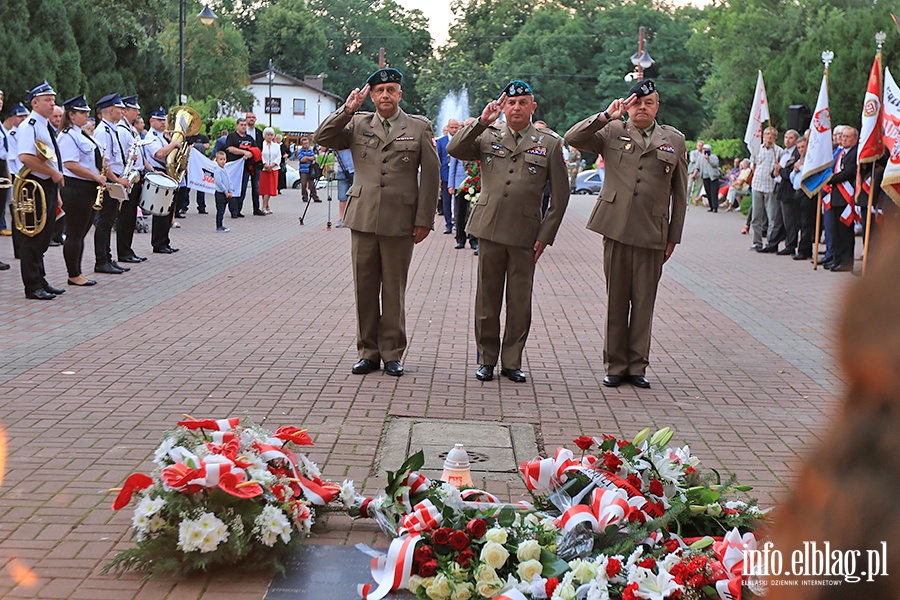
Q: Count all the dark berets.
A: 3